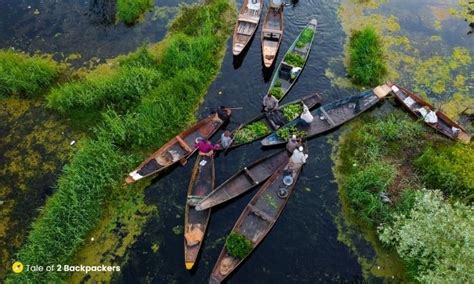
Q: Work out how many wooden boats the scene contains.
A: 10